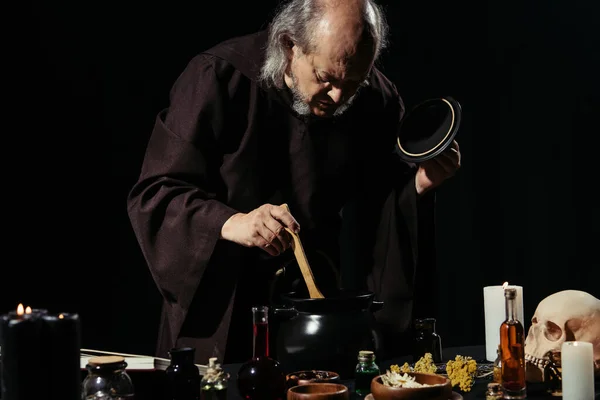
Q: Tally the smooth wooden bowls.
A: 3